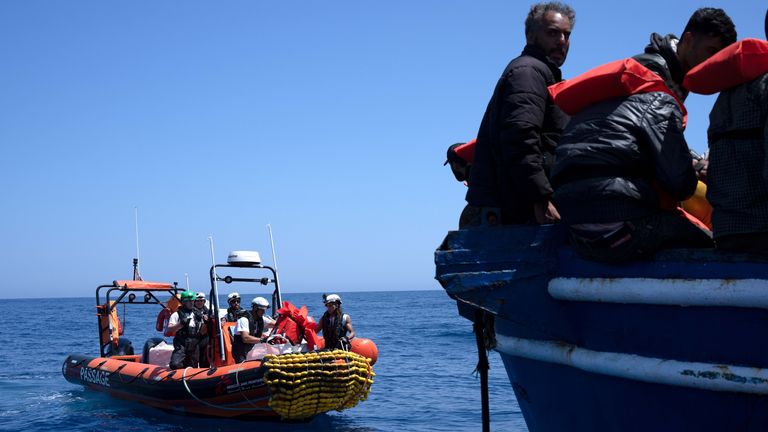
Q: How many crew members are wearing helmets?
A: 5